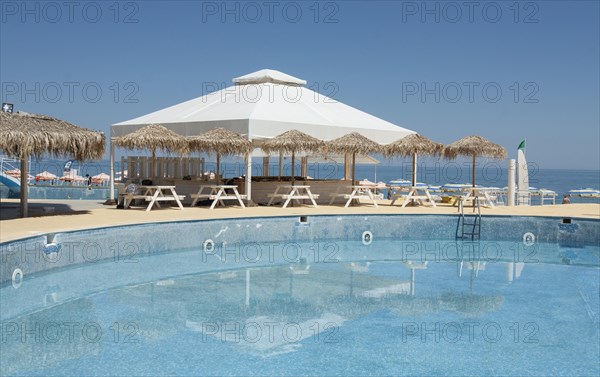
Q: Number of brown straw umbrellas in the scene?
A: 7